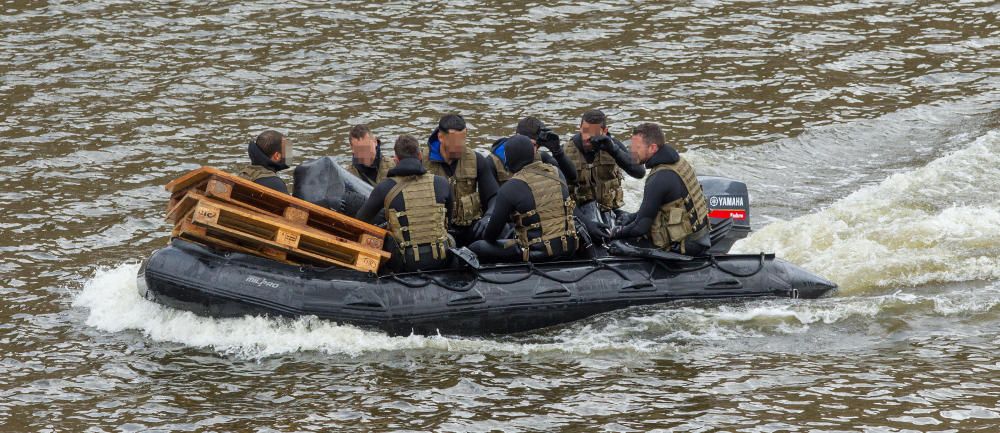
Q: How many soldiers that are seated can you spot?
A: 8